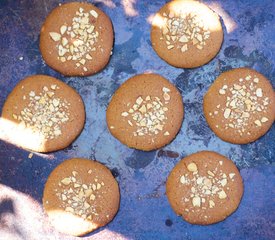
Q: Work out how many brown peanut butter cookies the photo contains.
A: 7